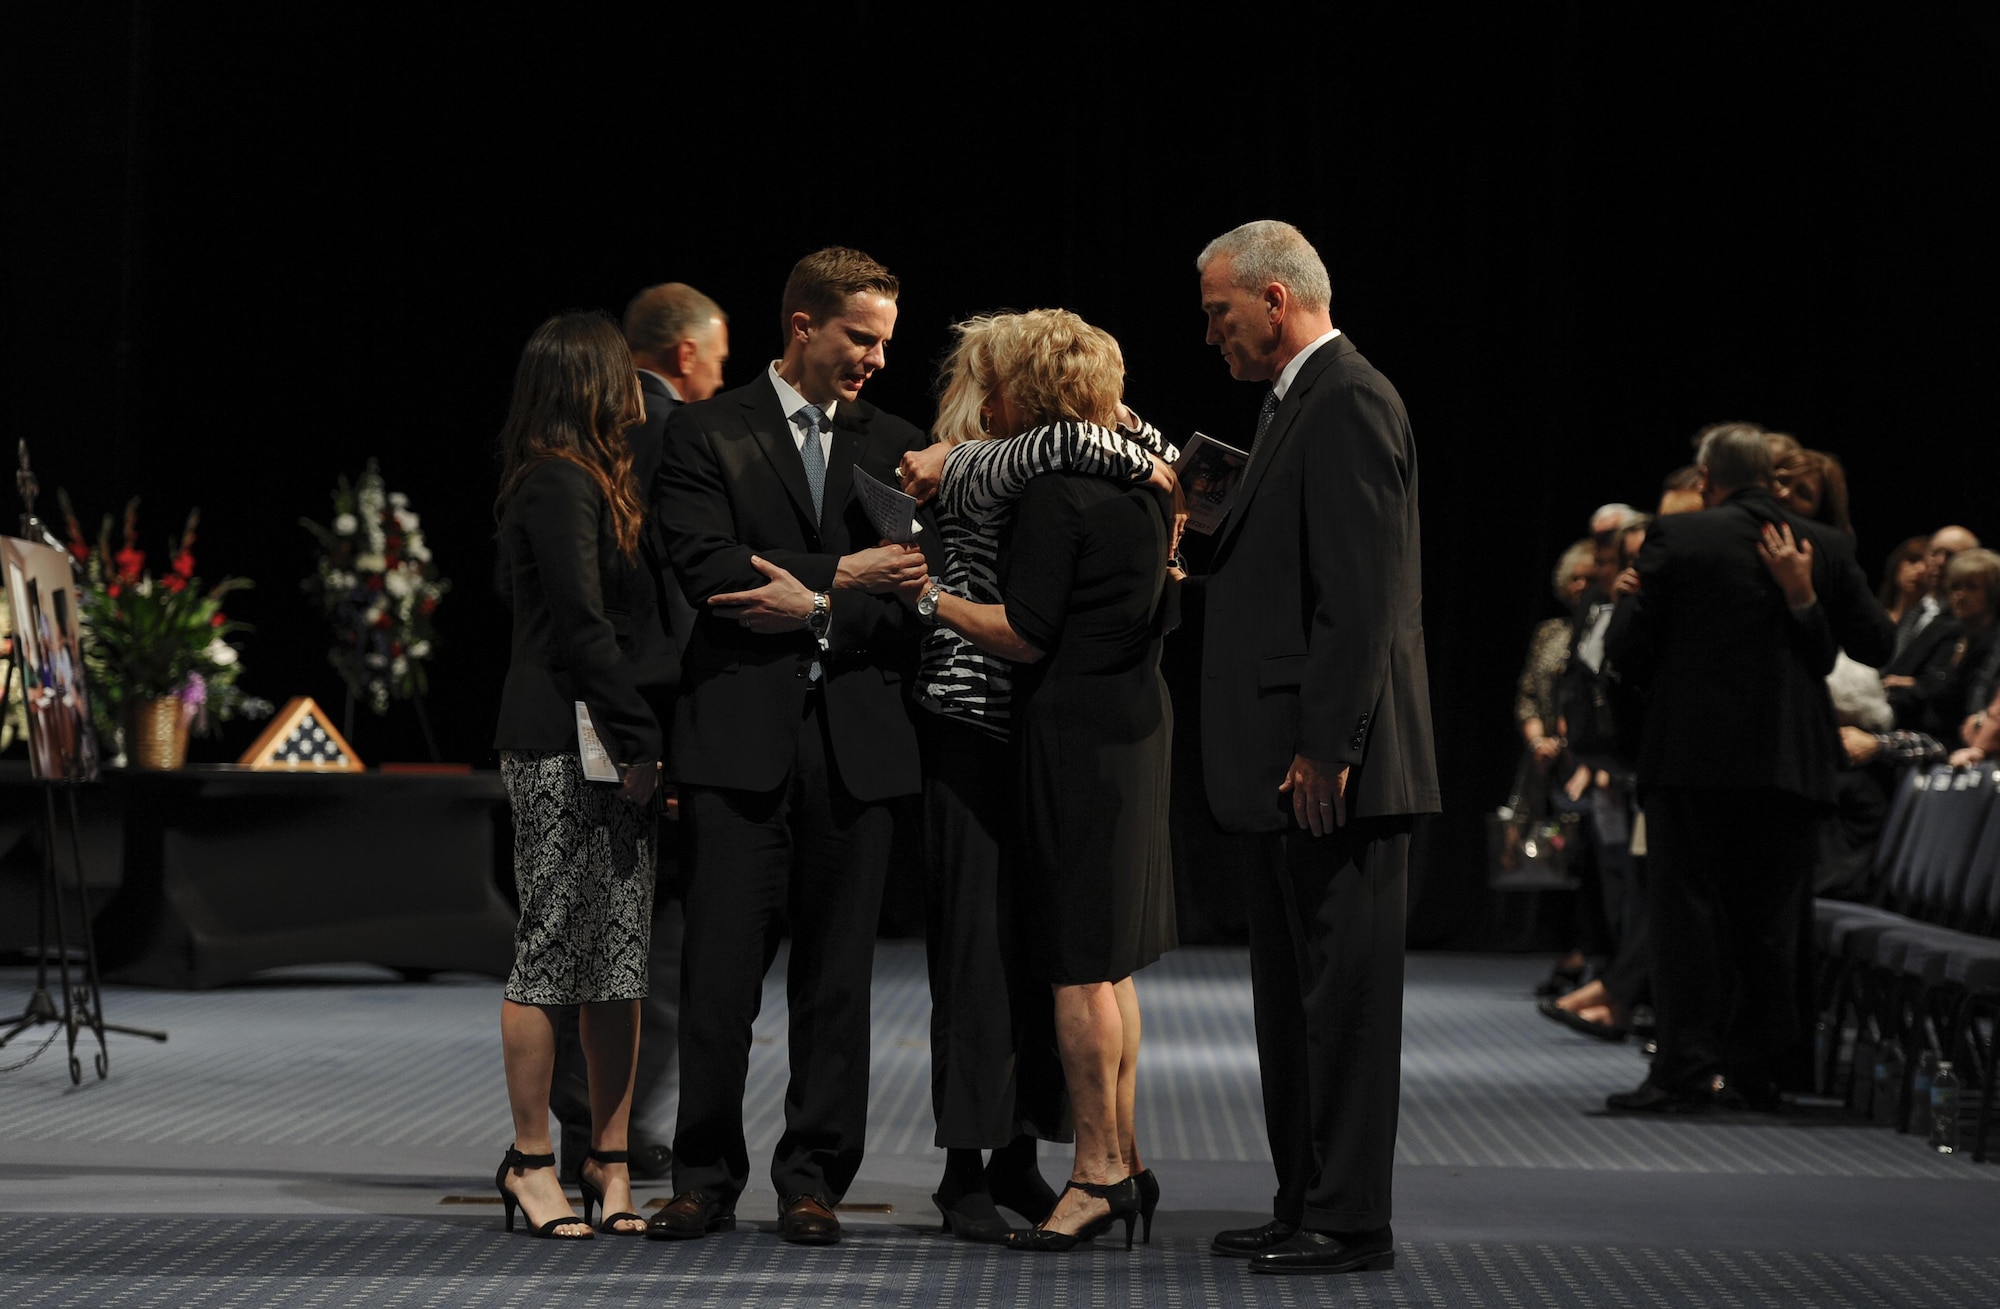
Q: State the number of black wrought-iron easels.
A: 1